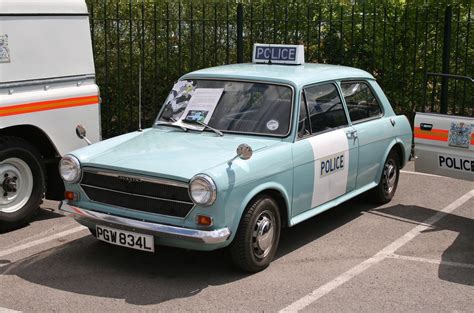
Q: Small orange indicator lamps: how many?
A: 2